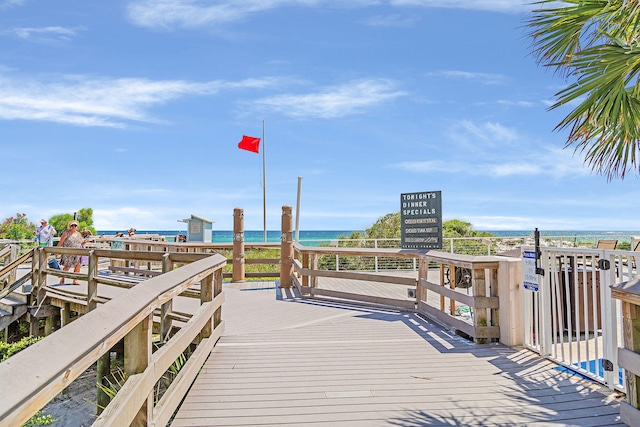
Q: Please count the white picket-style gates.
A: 1